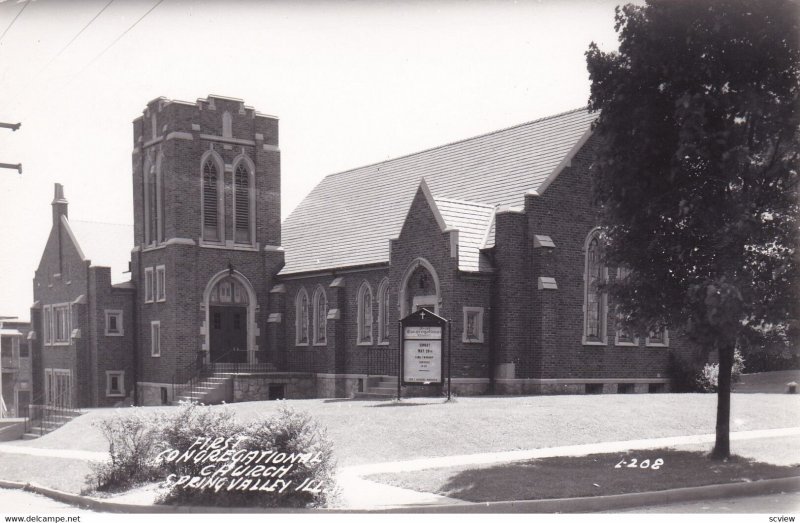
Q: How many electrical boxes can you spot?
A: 0